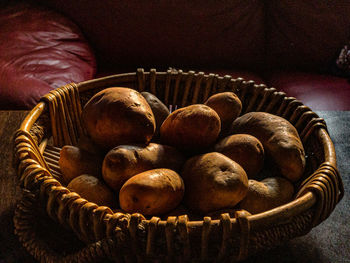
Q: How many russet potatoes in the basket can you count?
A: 12